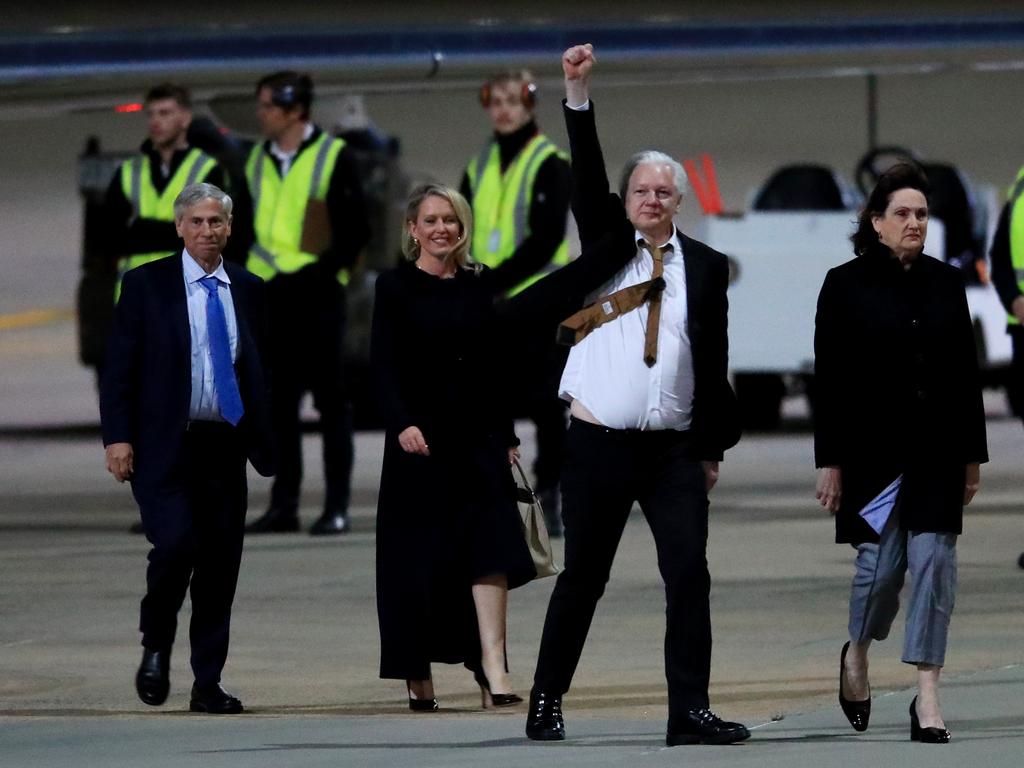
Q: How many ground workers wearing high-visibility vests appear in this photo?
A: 4